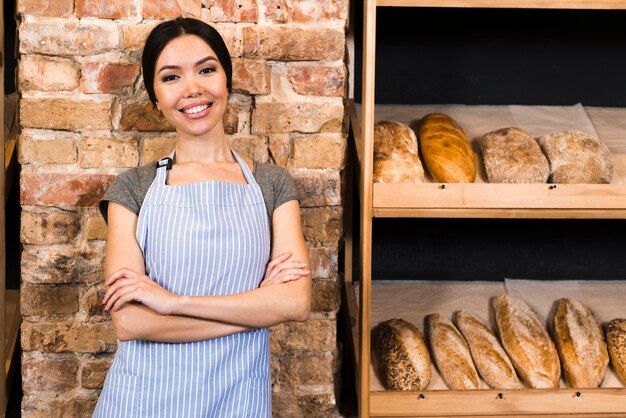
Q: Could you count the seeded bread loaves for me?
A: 2